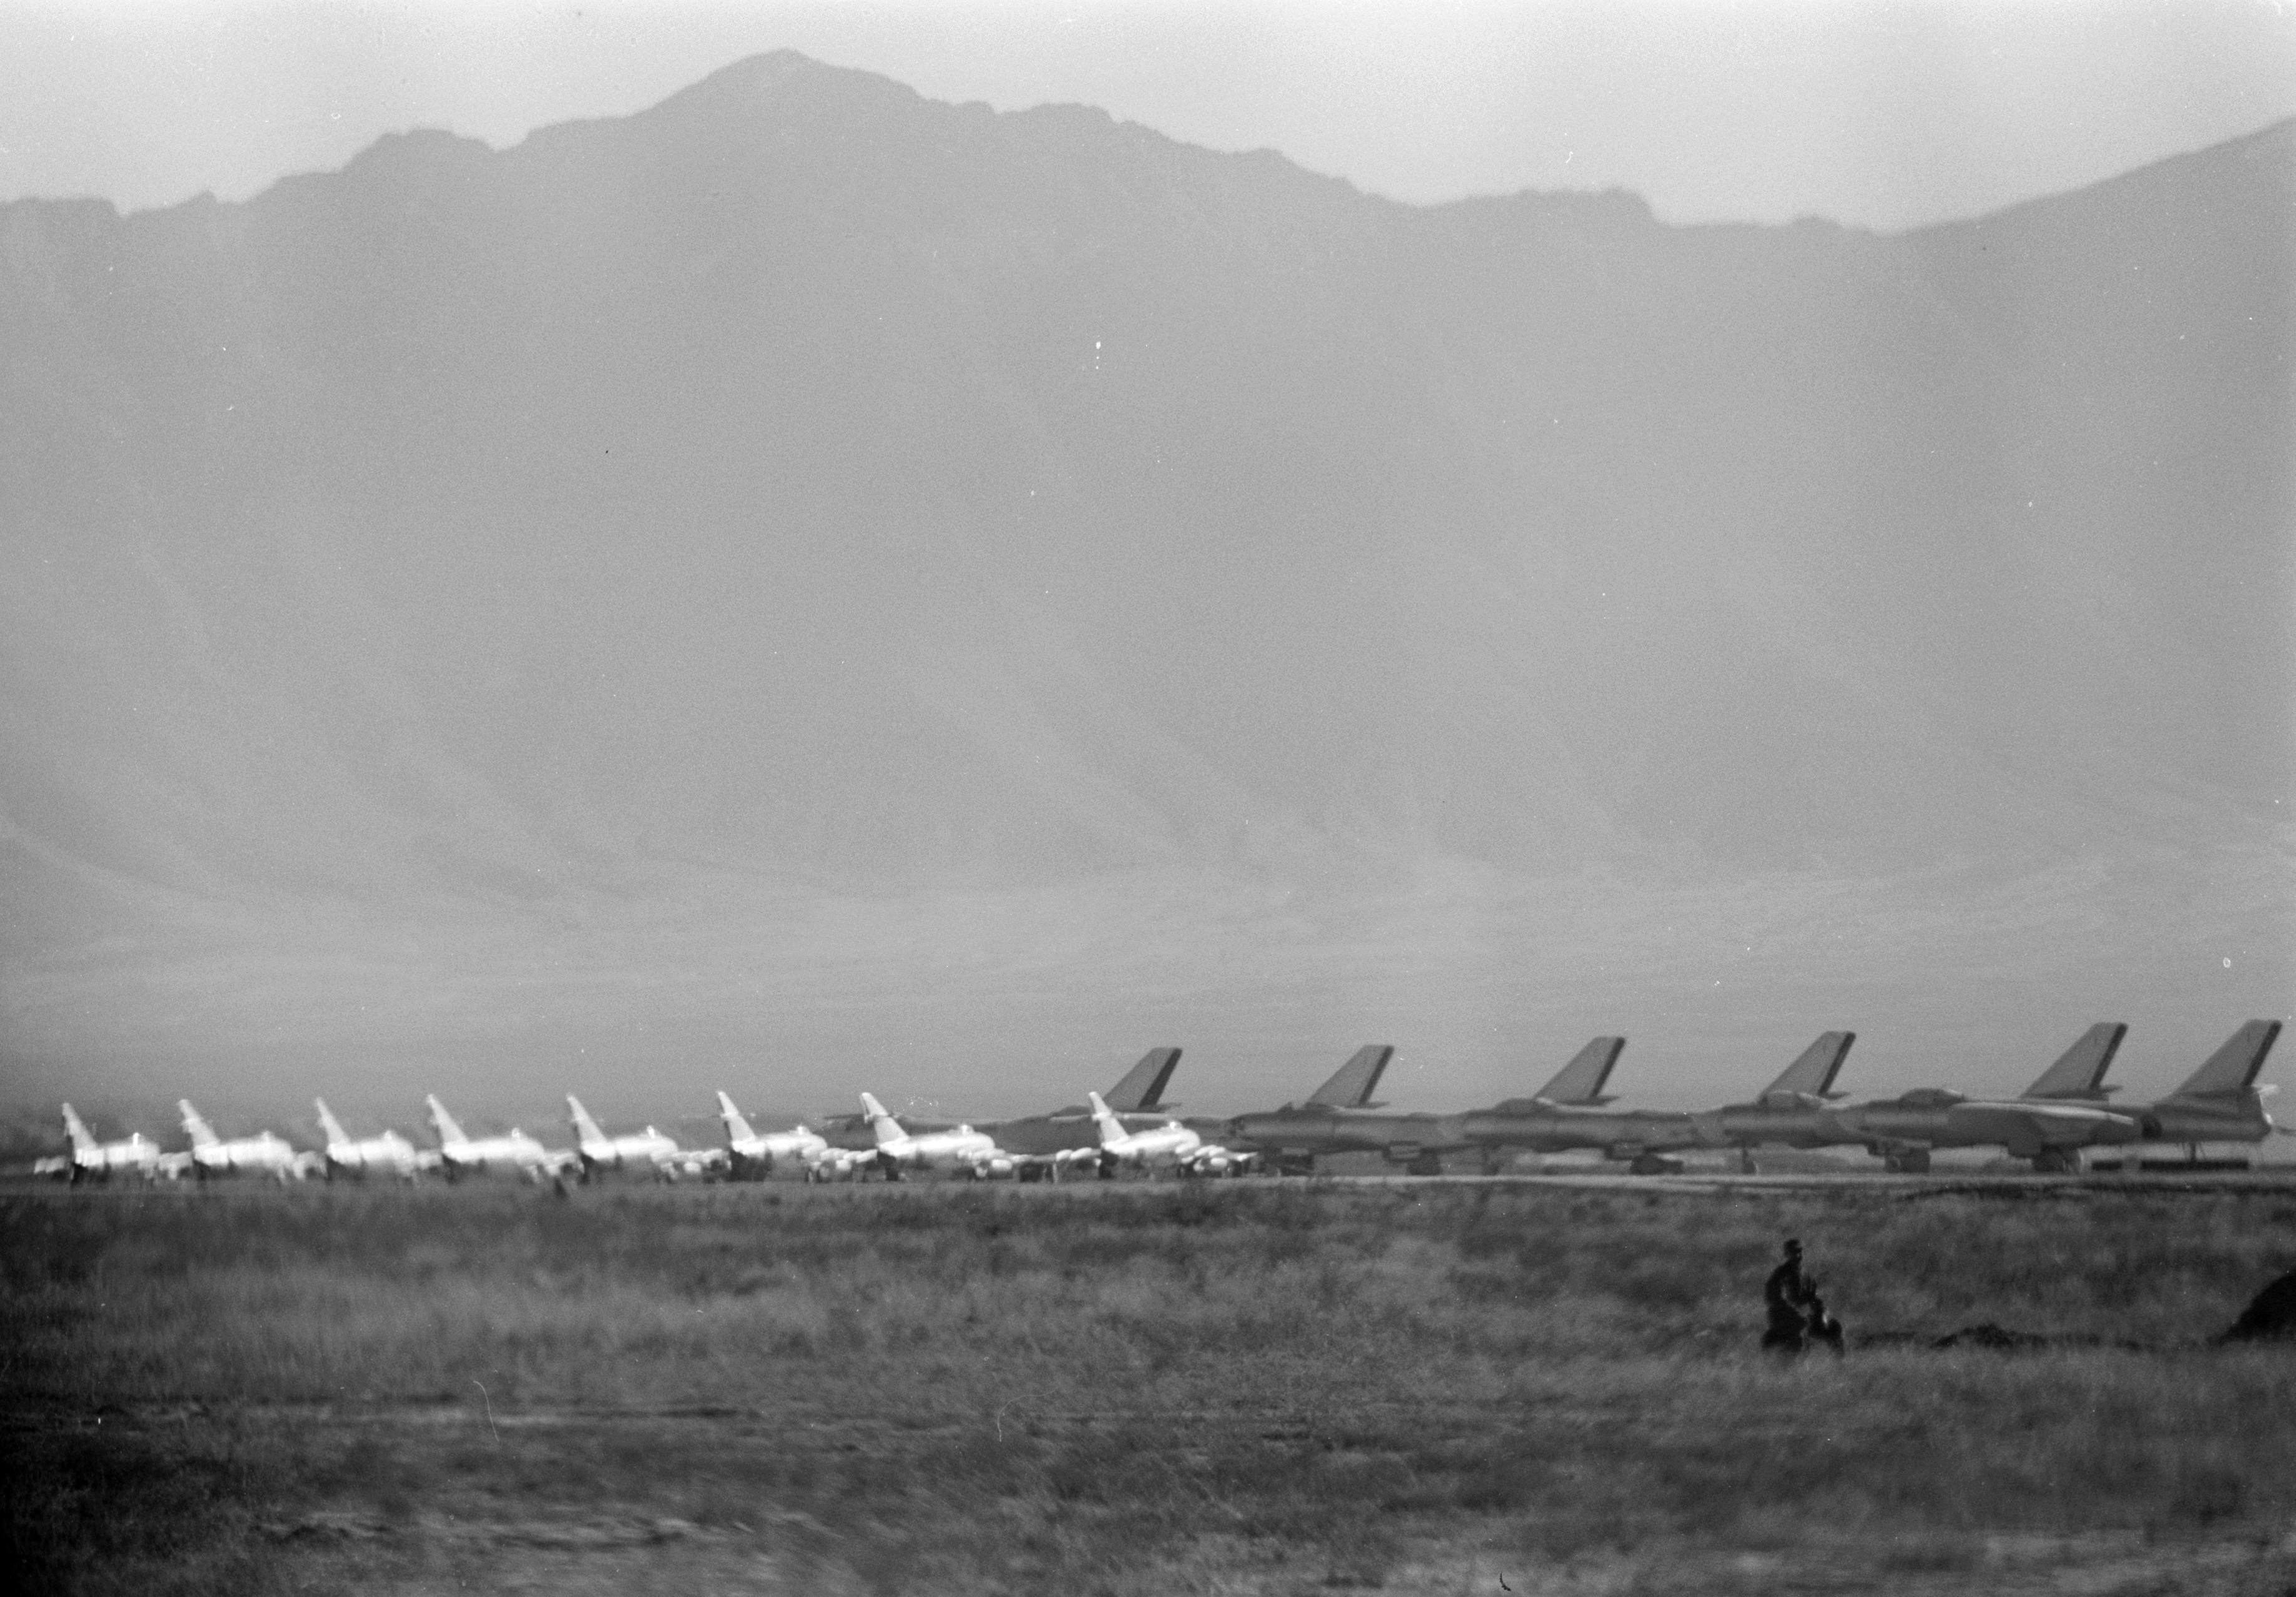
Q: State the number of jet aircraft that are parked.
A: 14